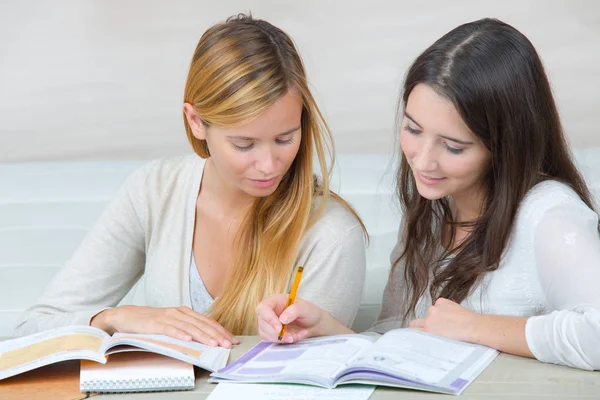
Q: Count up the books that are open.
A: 2